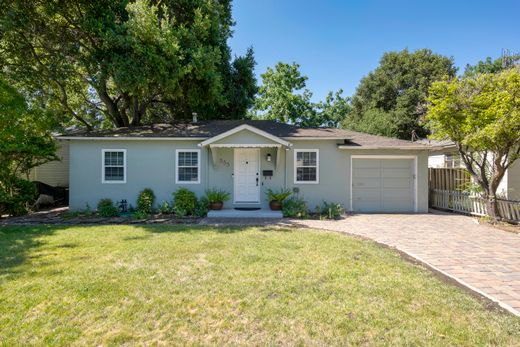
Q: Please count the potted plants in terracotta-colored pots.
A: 2